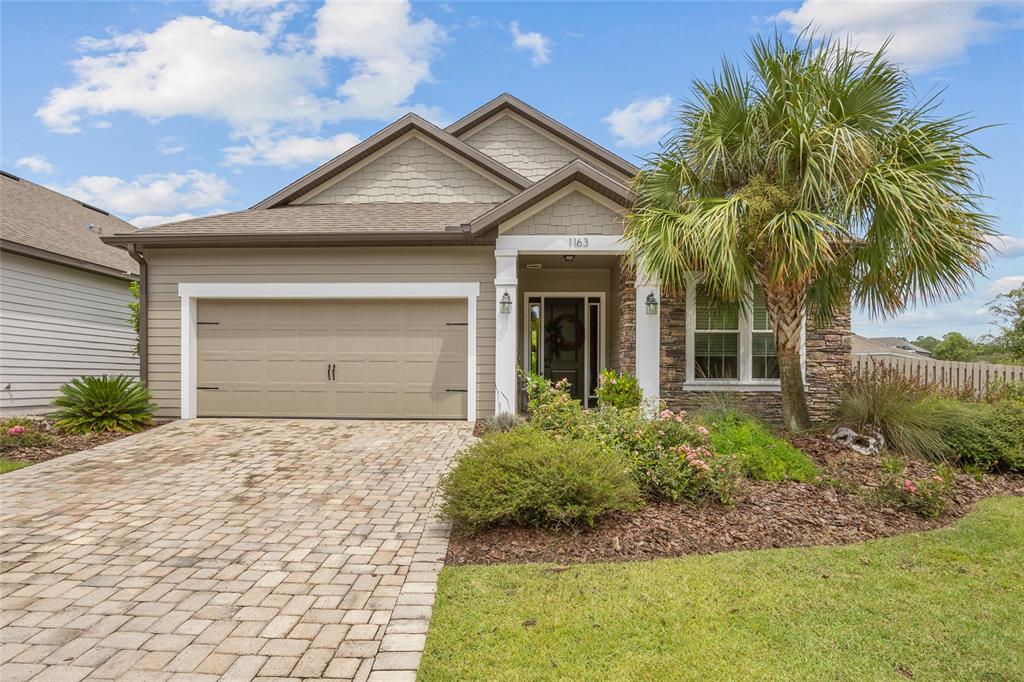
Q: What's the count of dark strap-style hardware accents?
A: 4